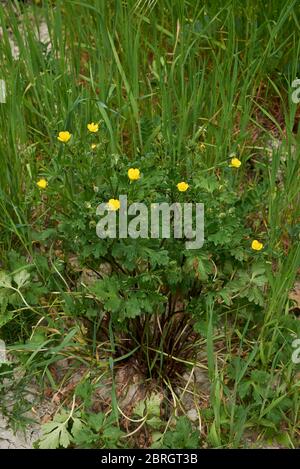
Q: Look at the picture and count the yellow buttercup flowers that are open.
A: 8